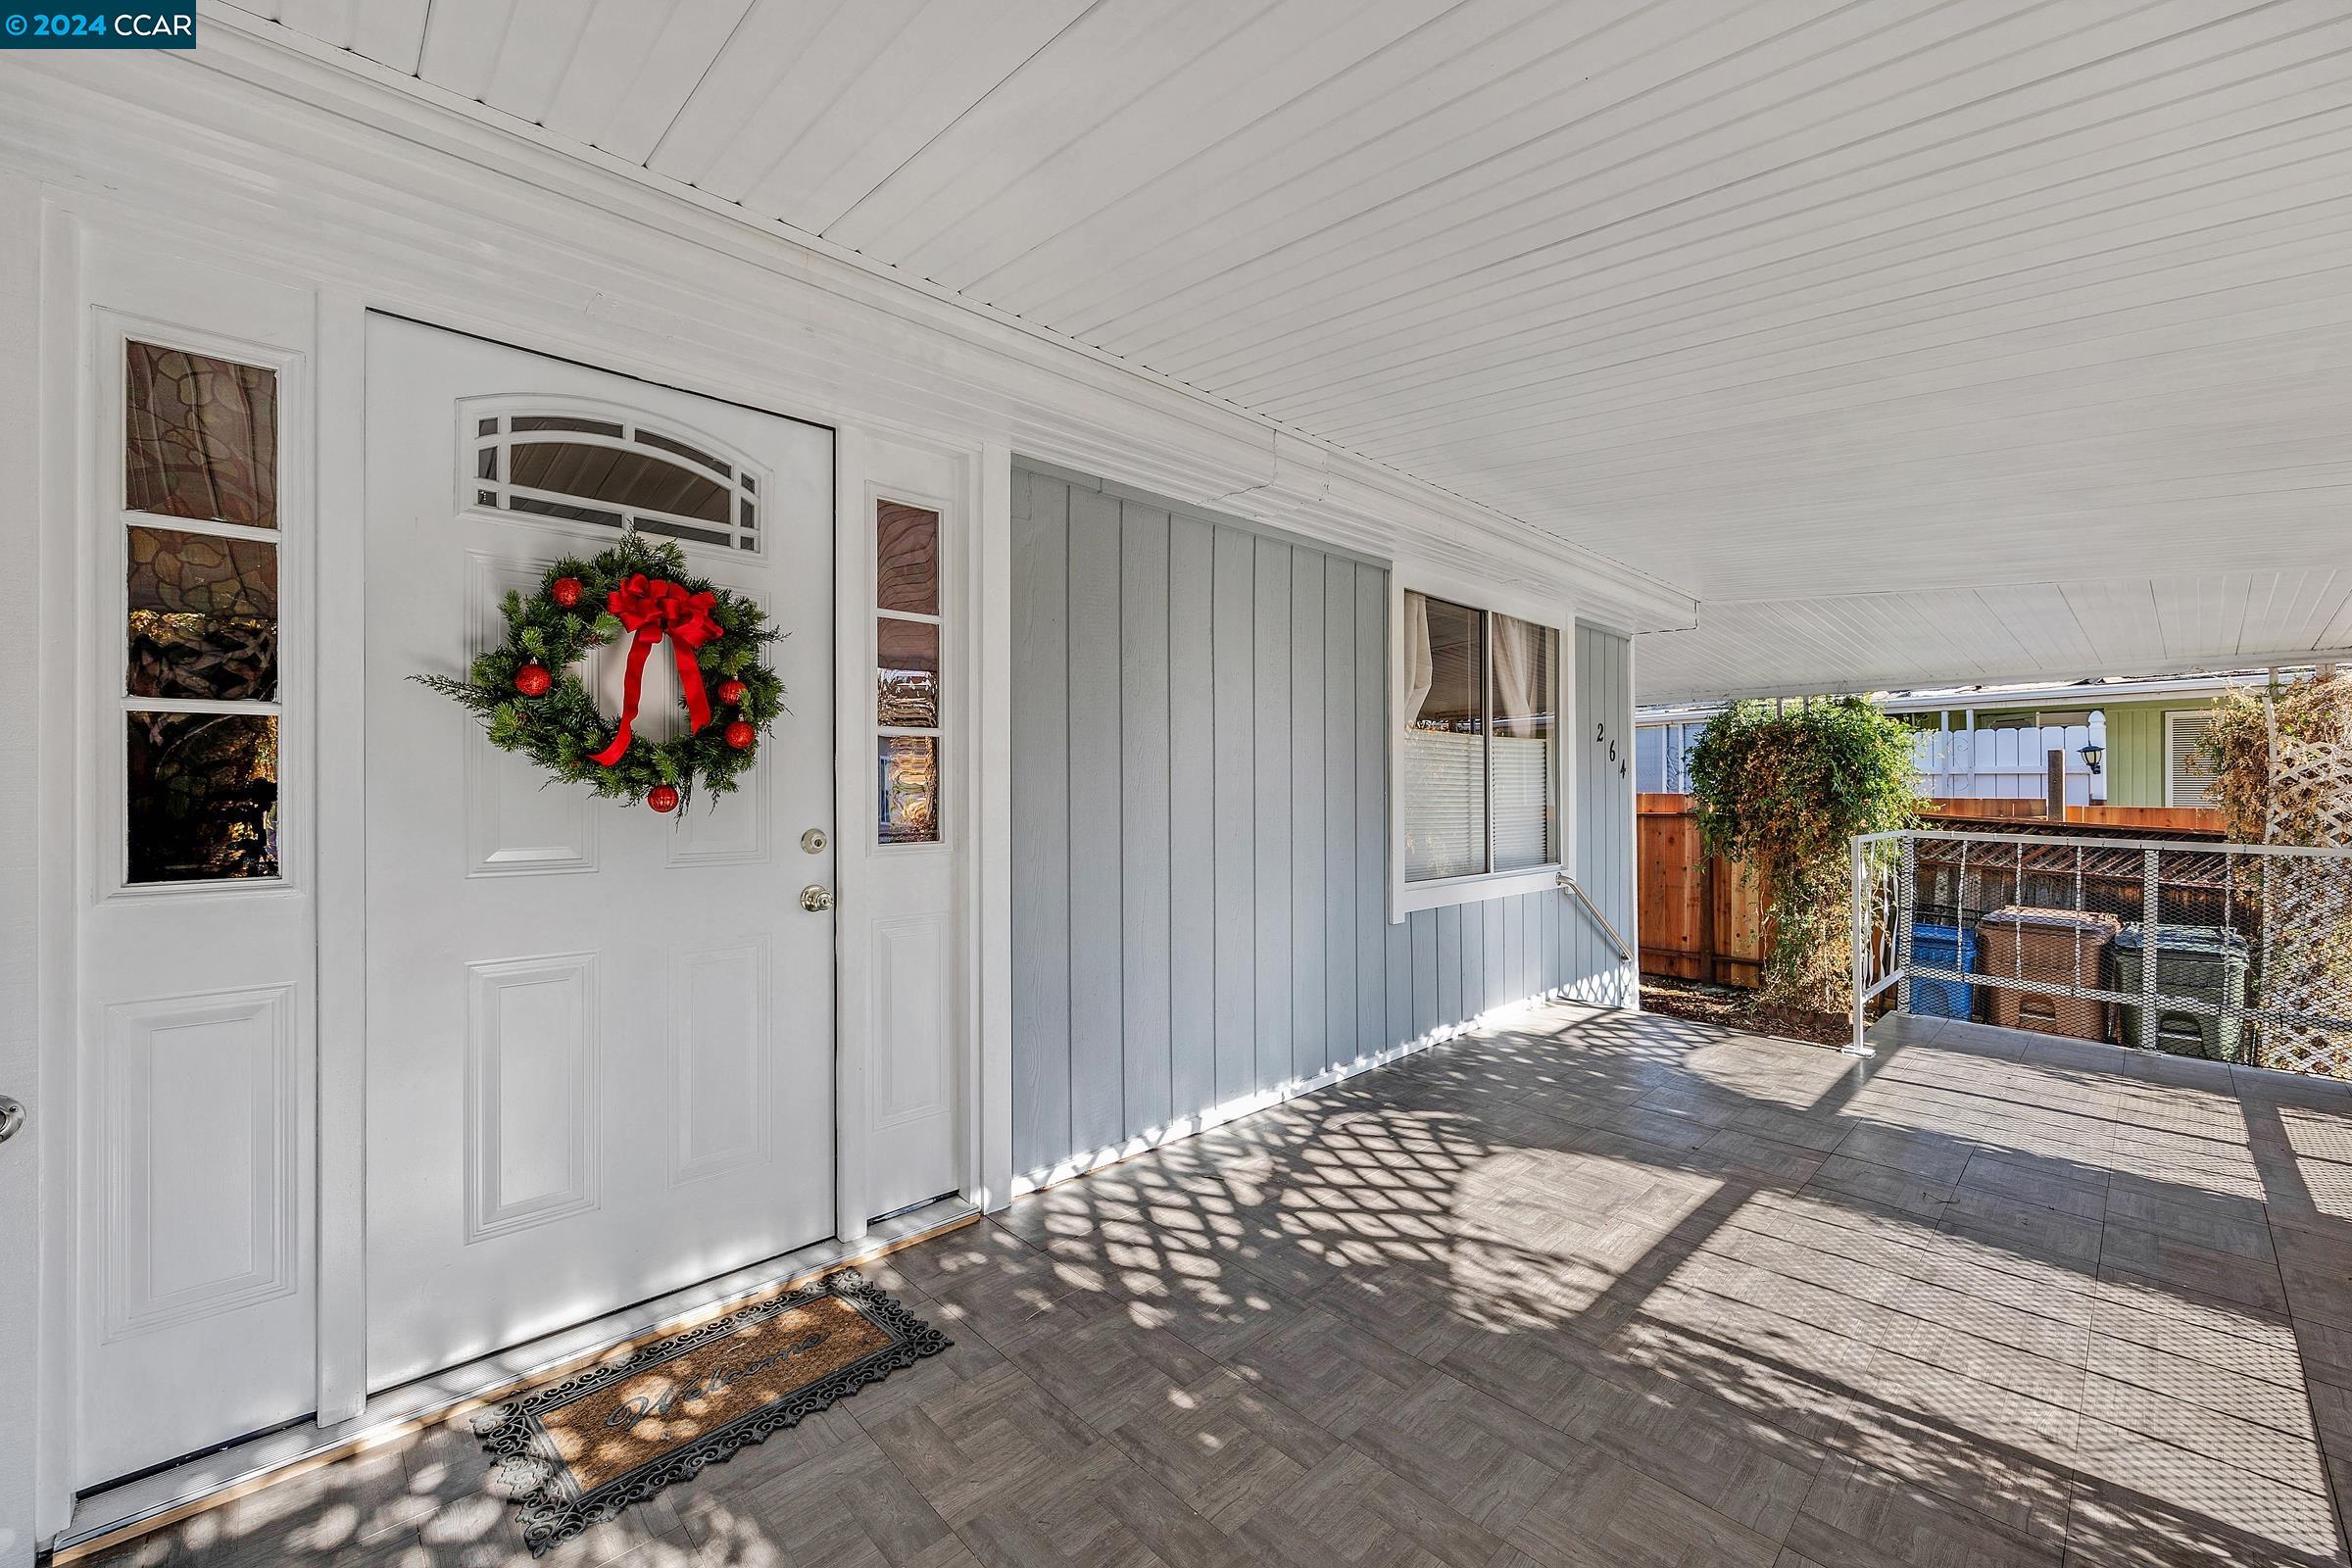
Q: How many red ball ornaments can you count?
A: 5